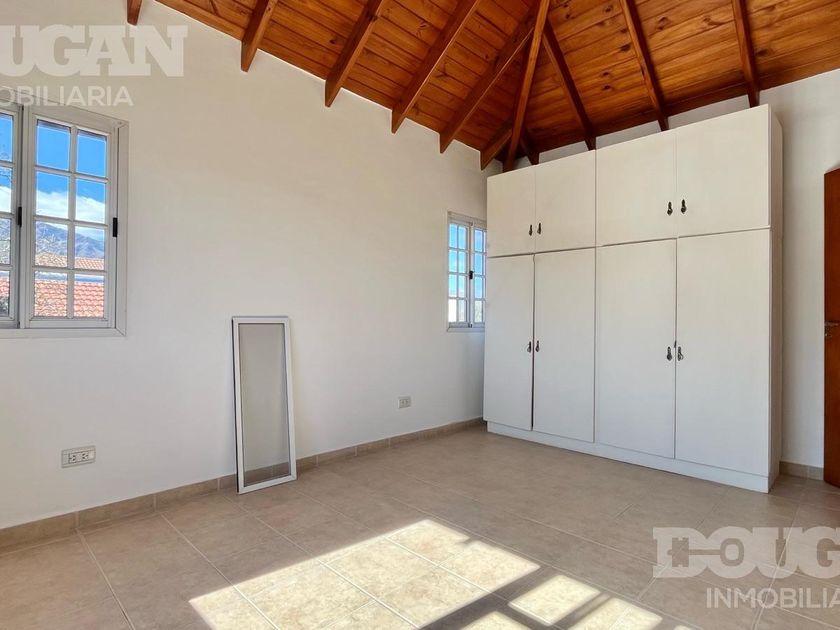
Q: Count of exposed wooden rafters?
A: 11